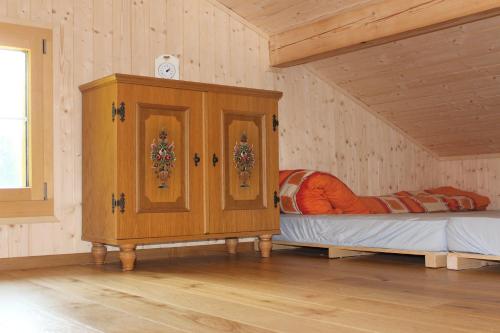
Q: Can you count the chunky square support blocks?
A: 3